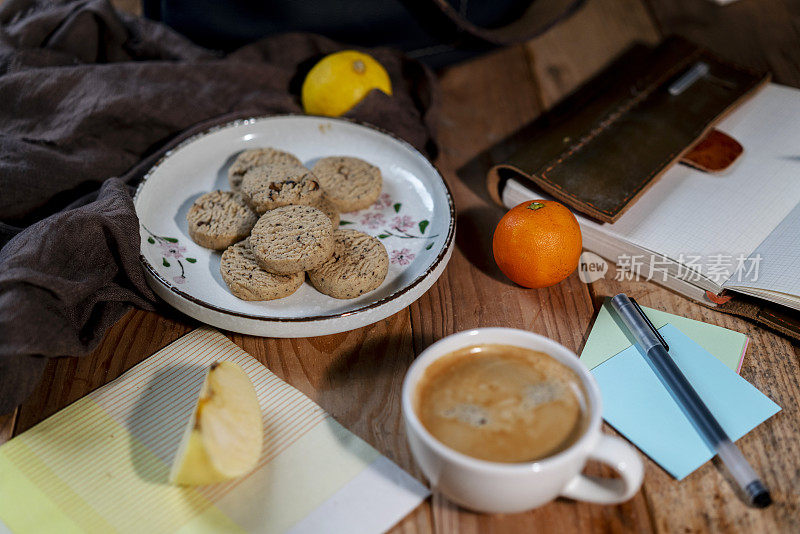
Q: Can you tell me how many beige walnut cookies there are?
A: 8